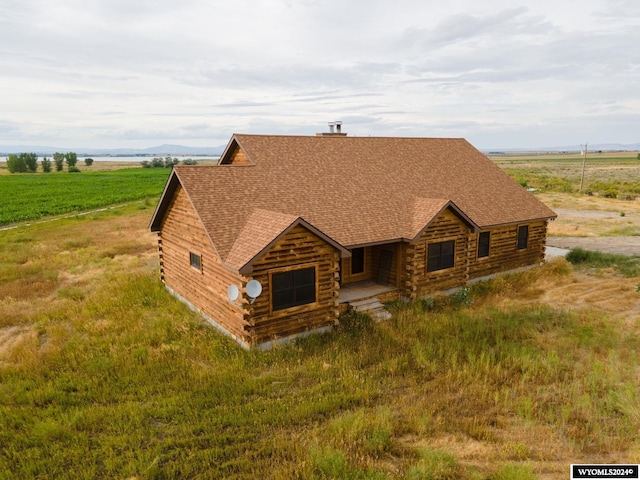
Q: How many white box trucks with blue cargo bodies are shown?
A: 0